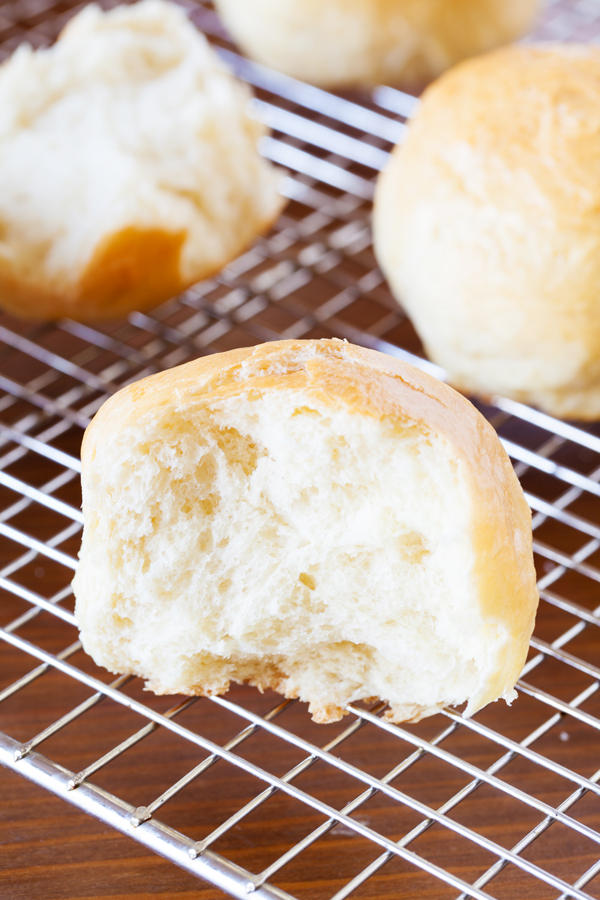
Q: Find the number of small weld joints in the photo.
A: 5